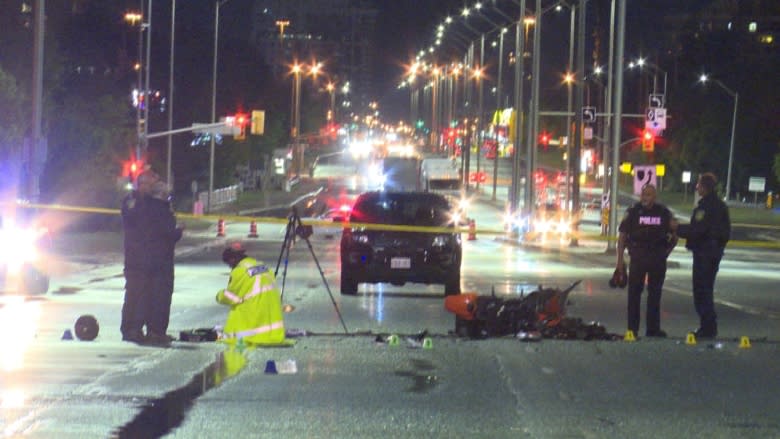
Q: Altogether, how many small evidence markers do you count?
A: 7